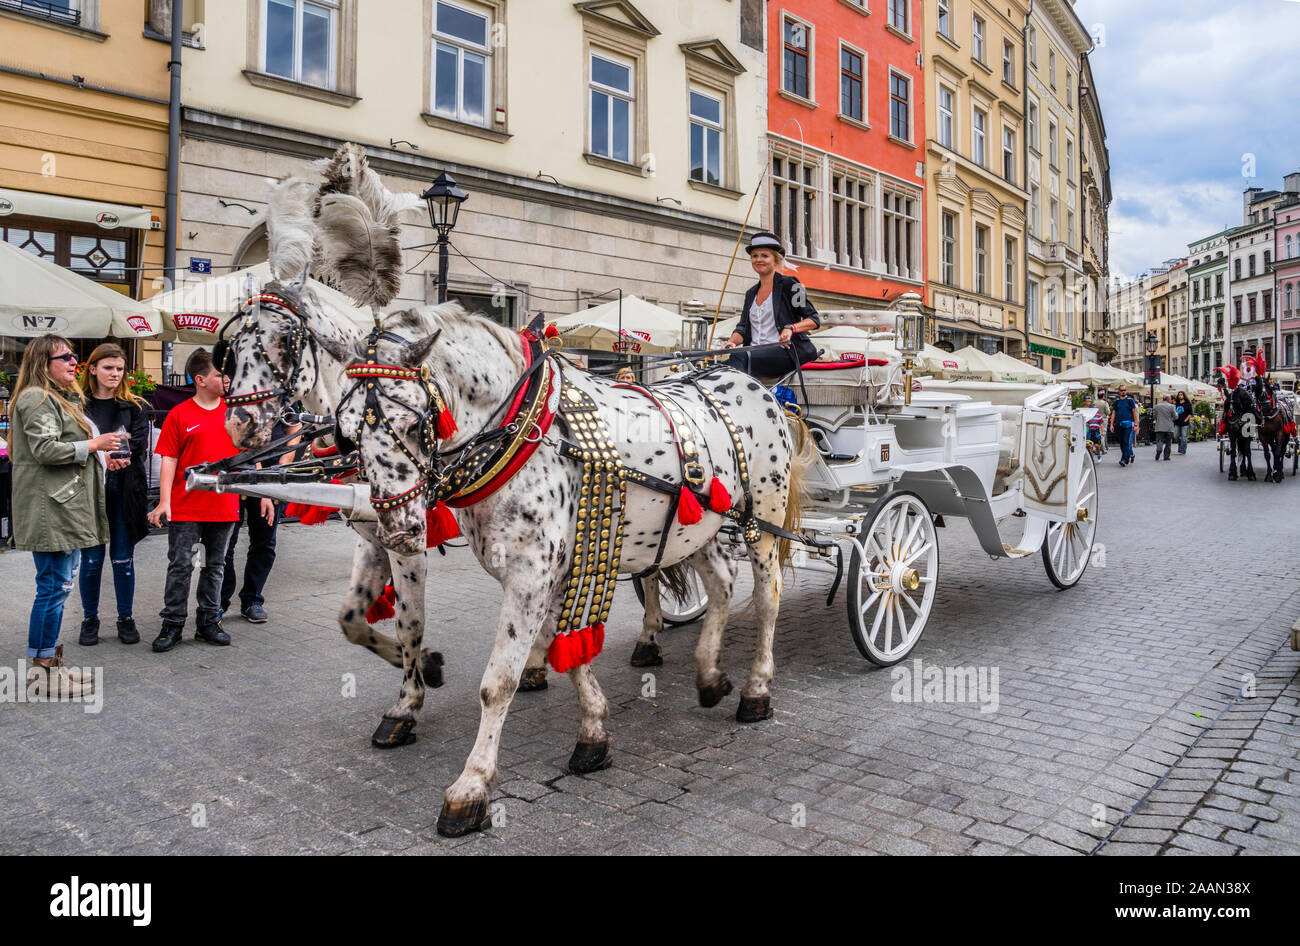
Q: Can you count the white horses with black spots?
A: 2